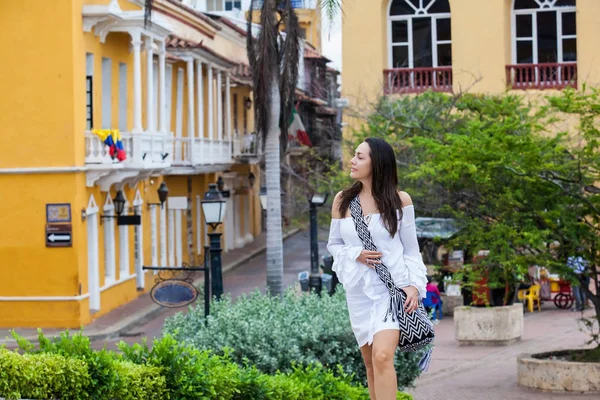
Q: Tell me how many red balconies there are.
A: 2